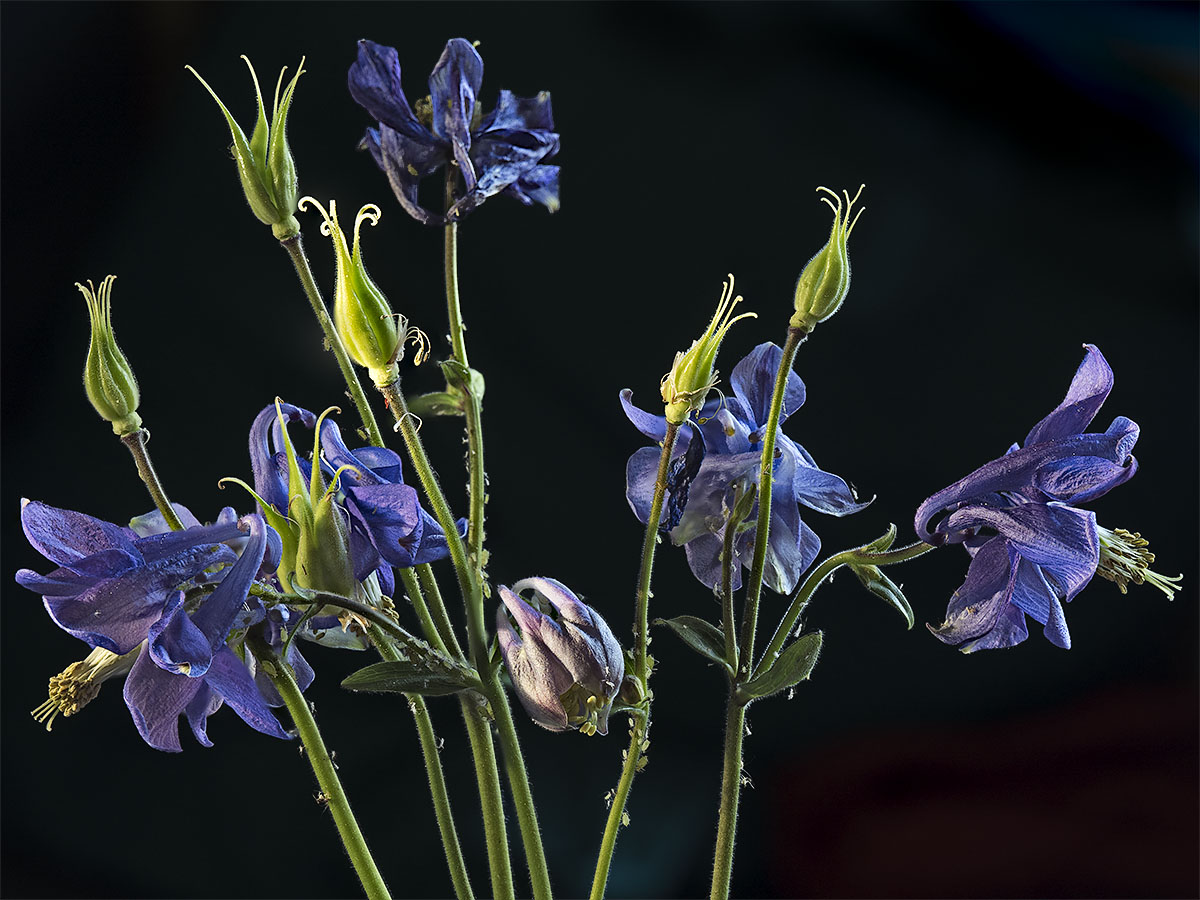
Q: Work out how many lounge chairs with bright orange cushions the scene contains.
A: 0